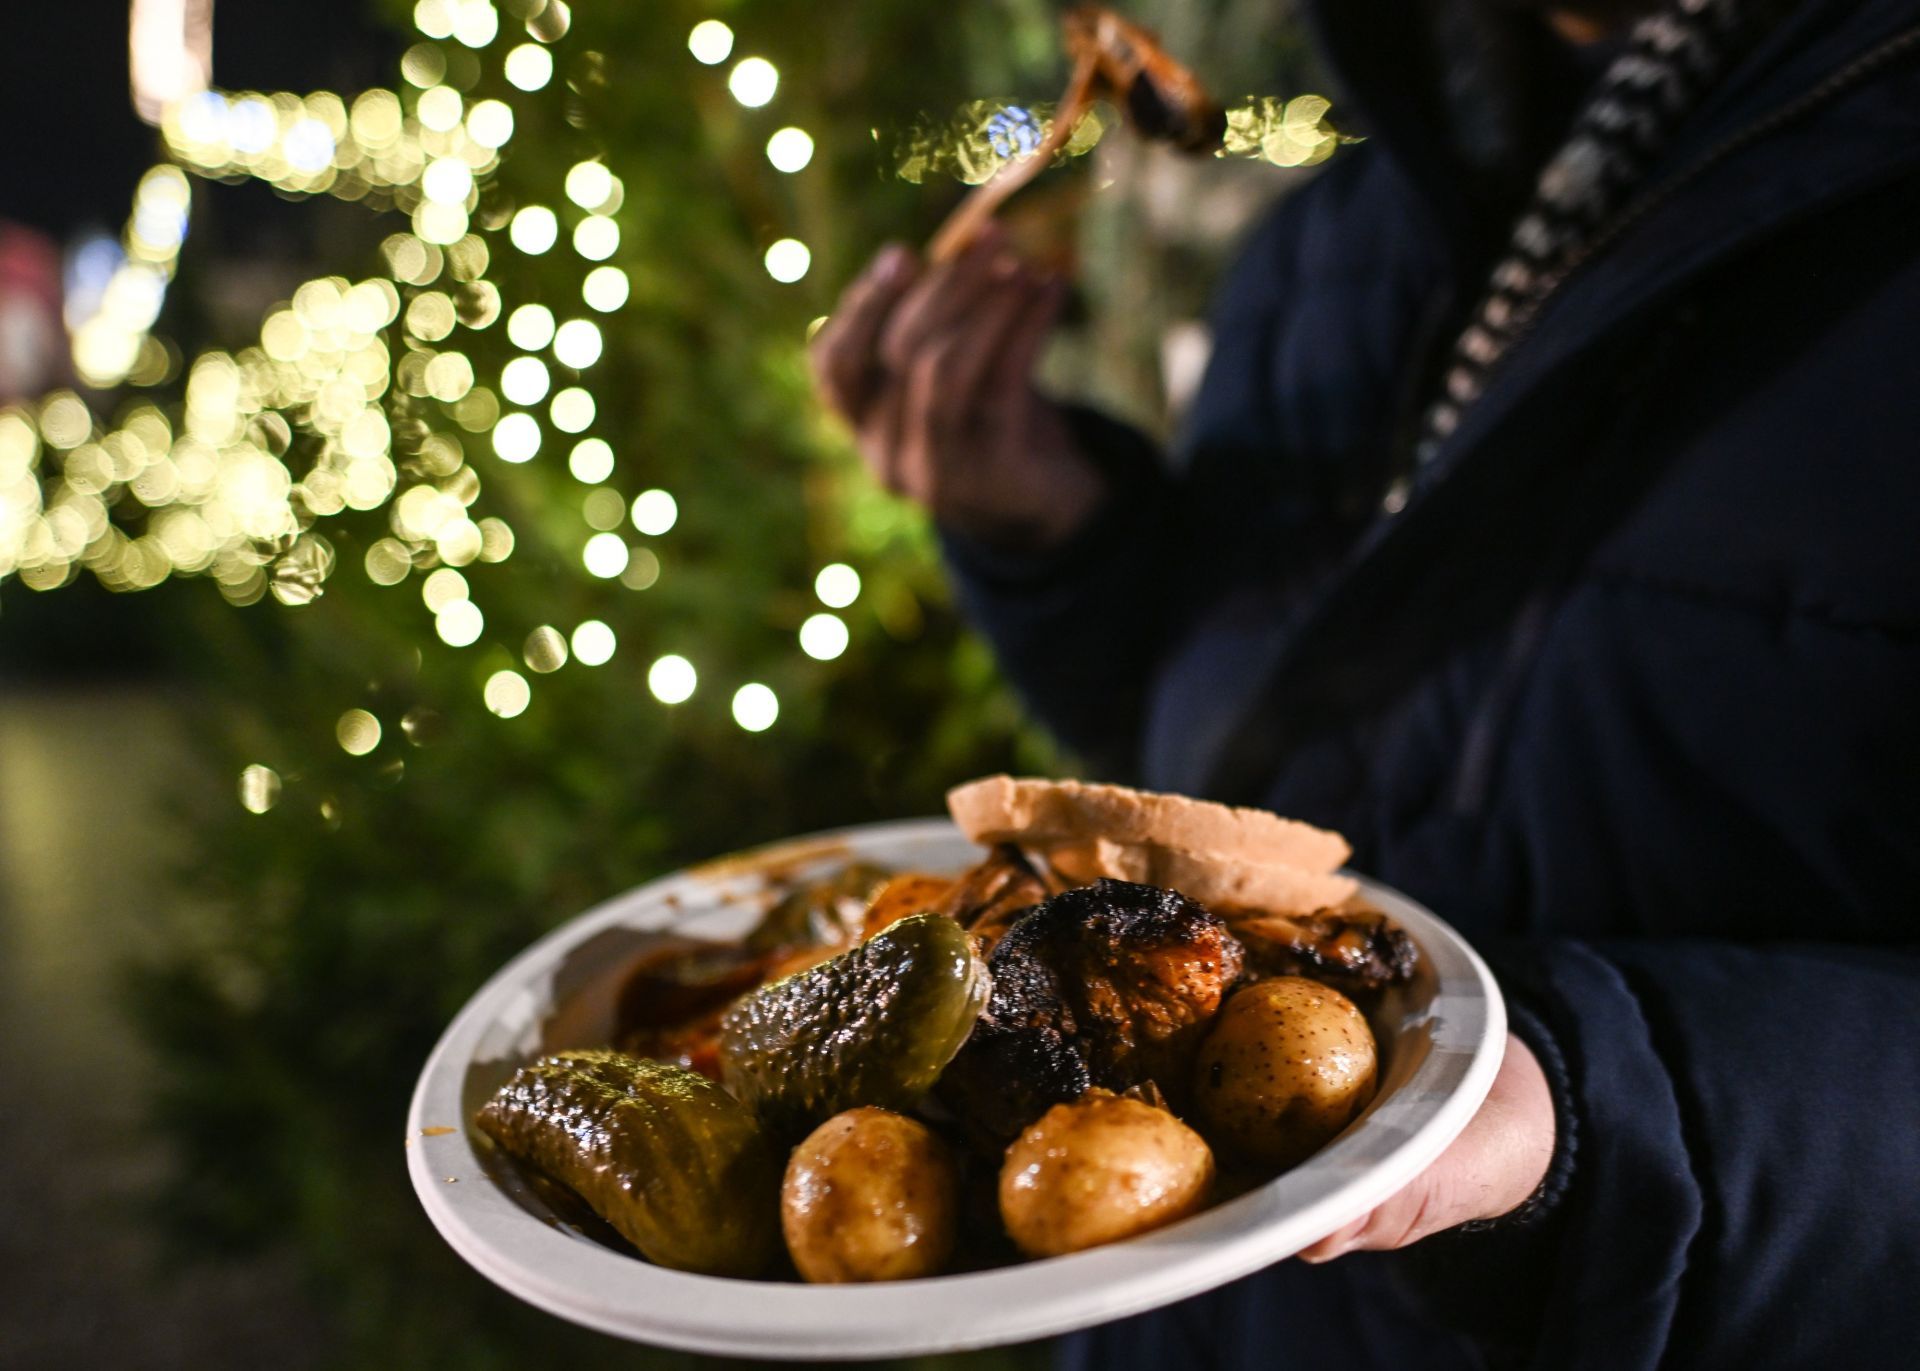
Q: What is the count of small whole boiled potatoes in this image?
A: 3